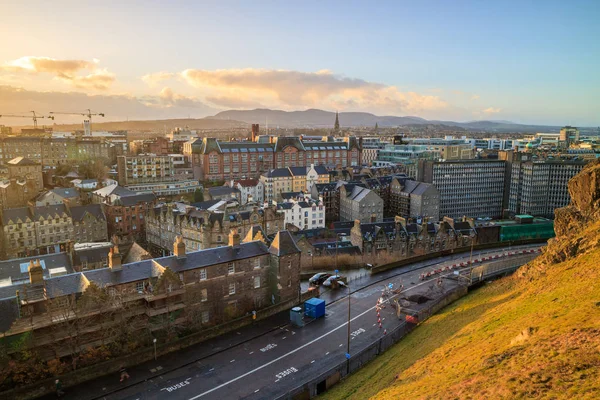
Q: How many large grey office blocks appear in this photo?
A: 2